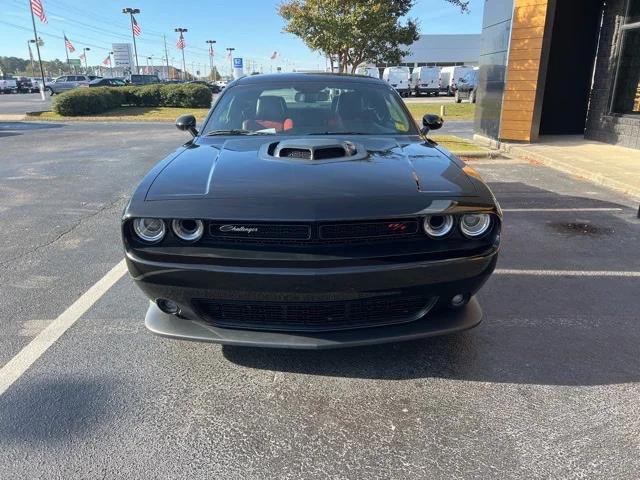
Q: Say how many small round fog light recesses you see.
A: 2